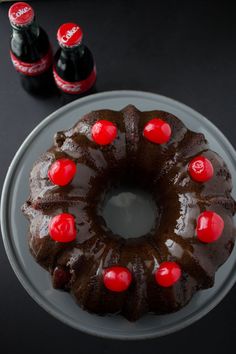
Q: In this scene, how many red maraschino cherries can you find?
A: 8